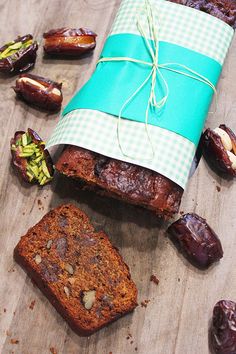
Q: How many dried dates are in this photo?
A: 7